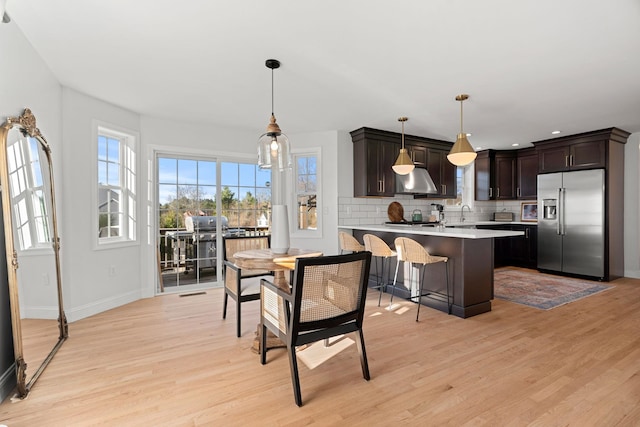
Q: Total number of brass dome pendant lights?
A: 2